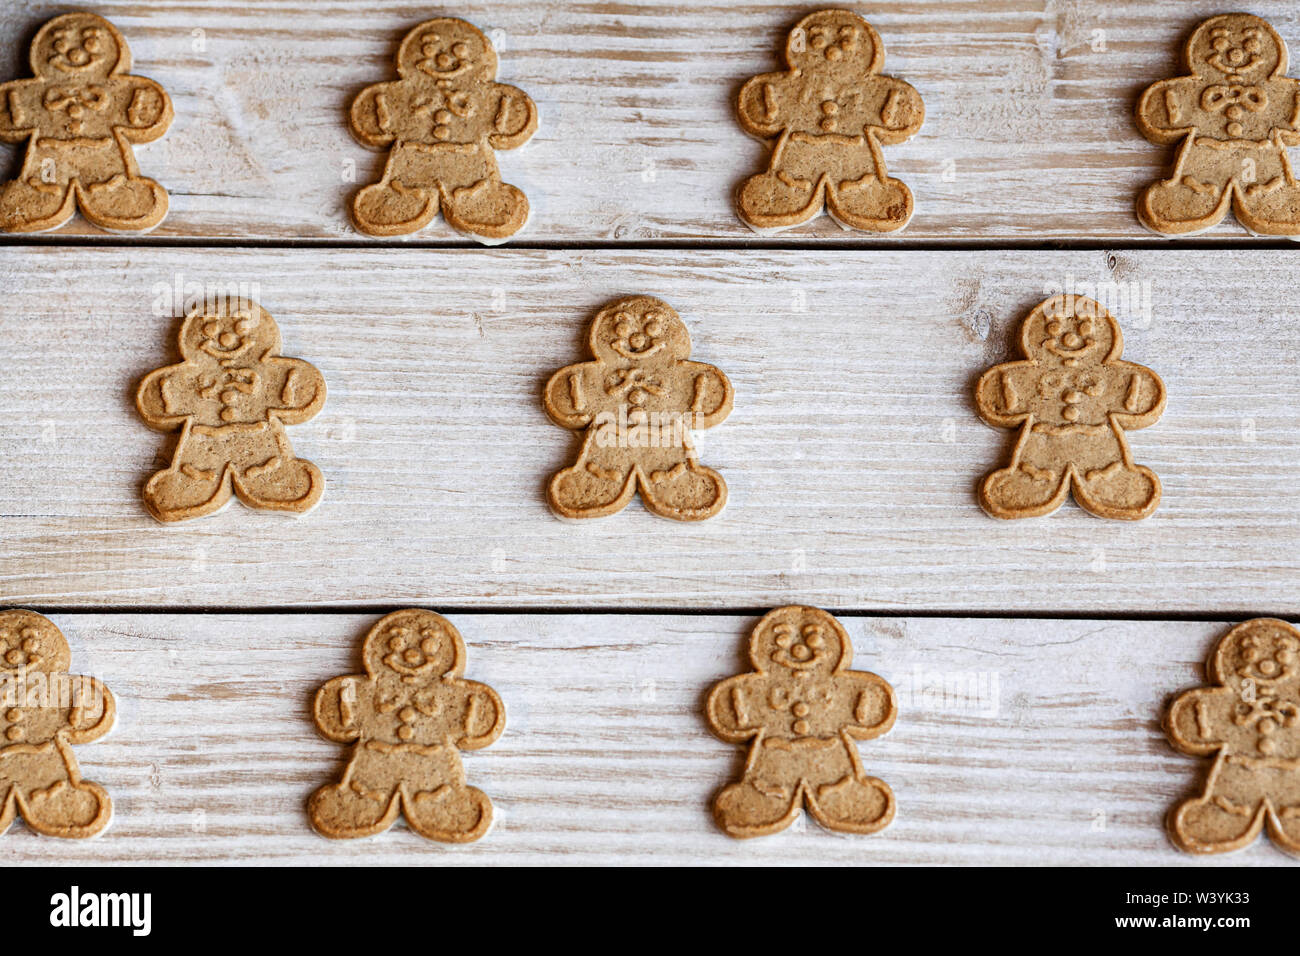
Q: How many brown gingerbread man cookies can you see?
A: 11